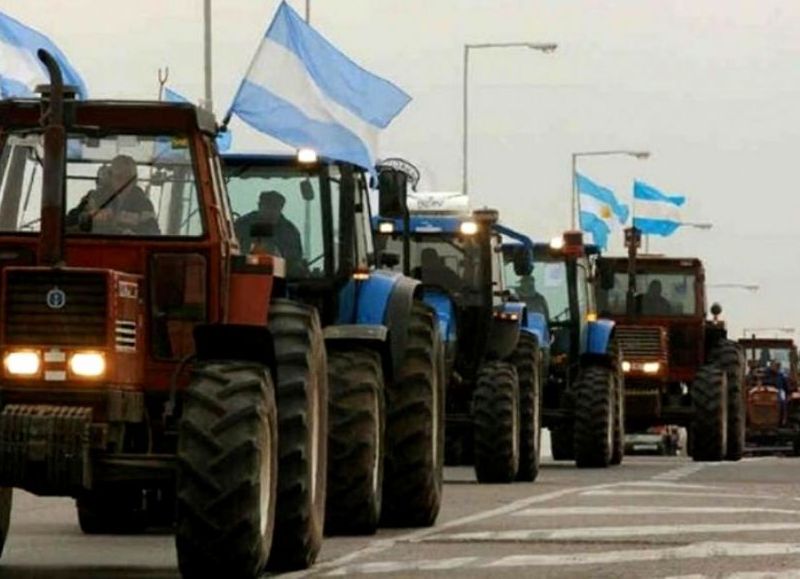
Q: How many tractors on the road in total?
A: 6